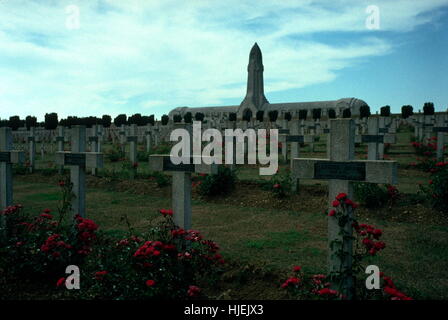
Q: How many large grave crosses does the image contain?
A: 4